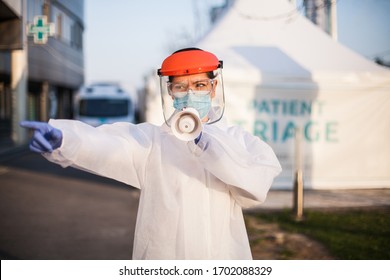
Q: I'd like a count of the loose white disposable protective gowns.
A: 1